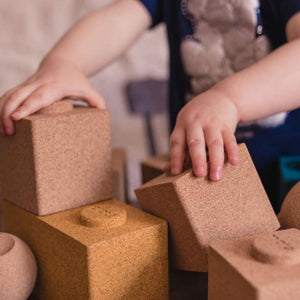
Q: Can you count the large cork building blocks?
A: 4